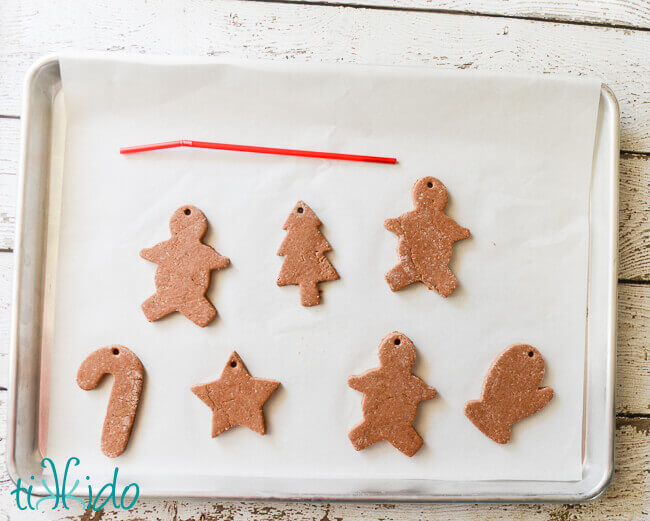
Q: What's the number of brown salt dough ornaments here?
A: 7